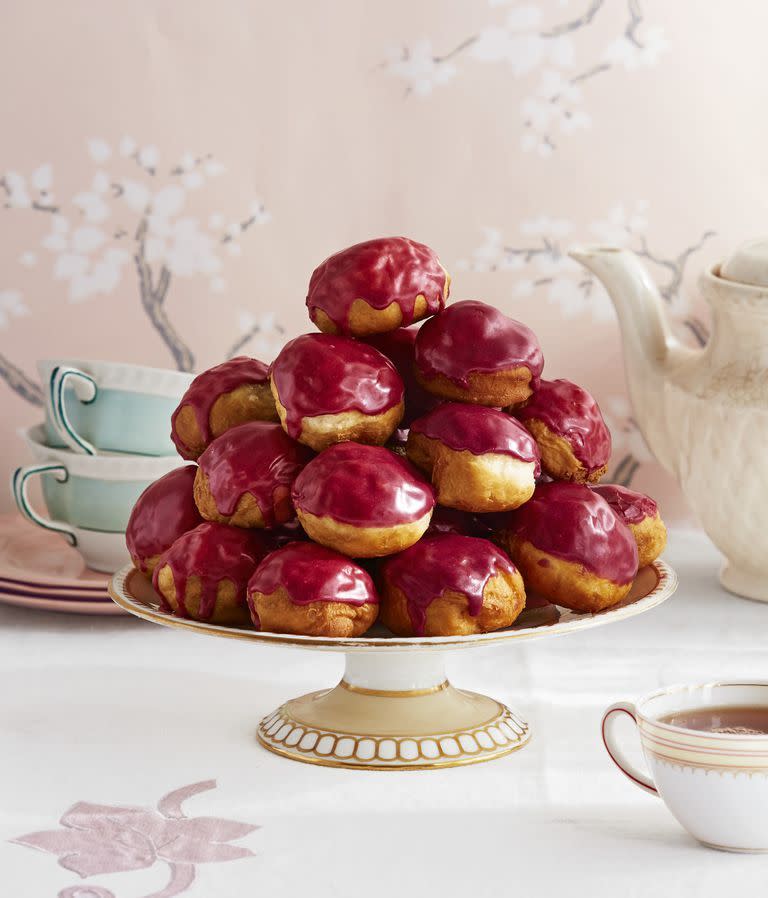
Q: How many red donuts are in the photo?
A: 15